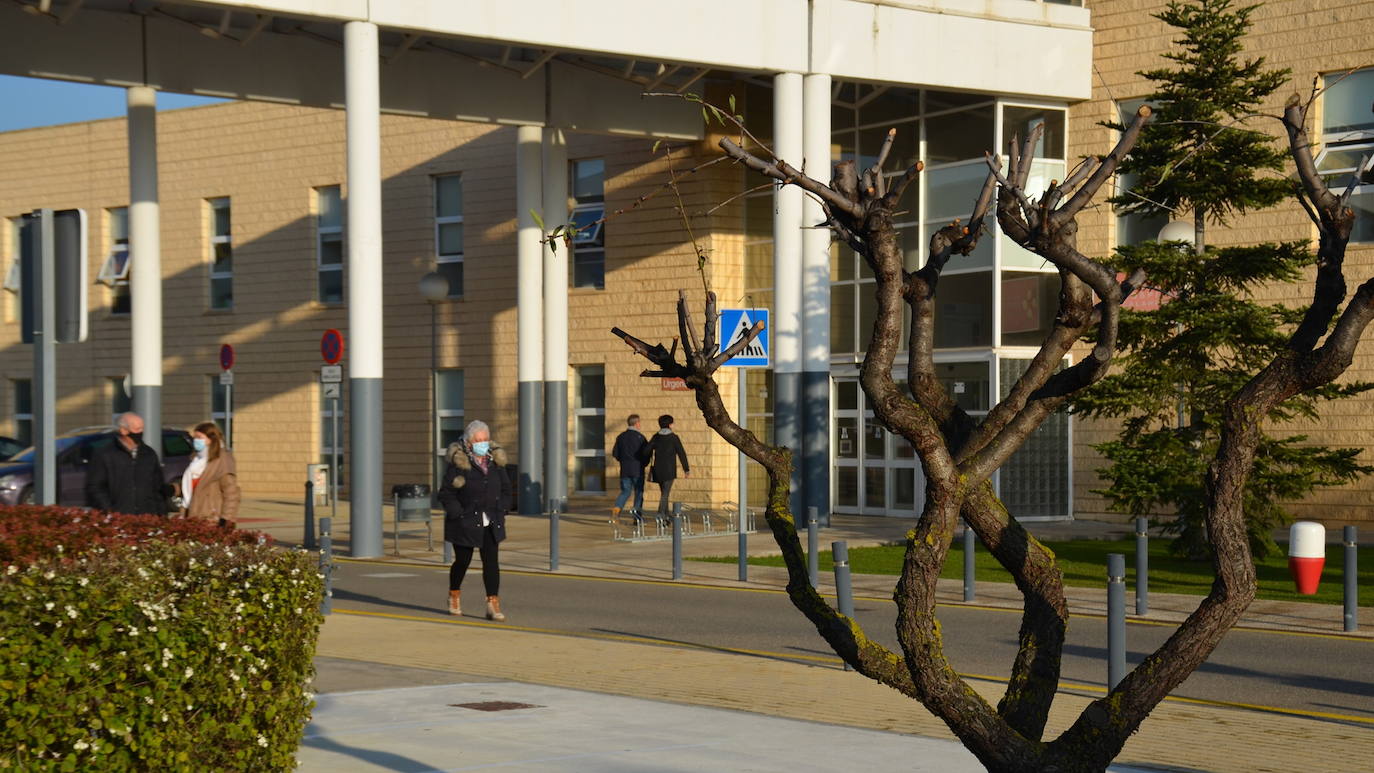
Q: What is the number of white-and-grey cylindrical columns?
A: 6